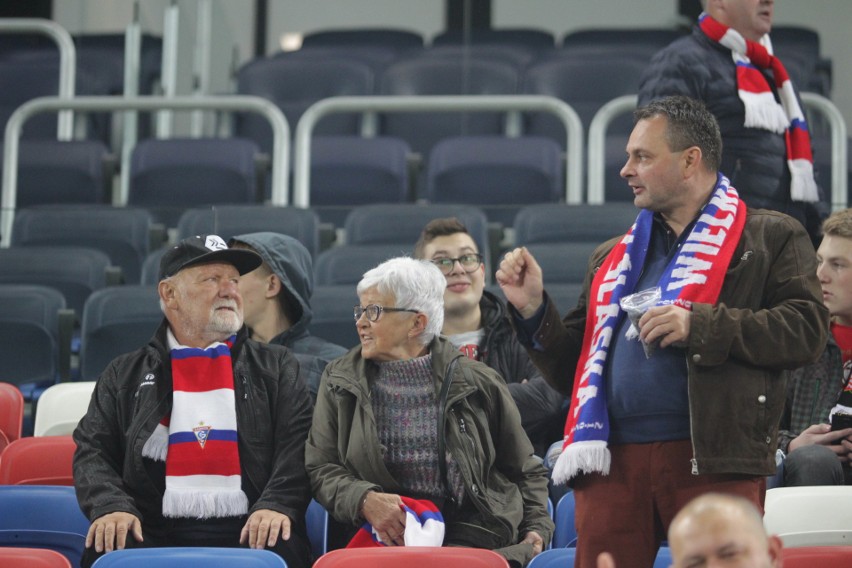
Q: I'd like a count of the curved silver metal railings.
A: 4